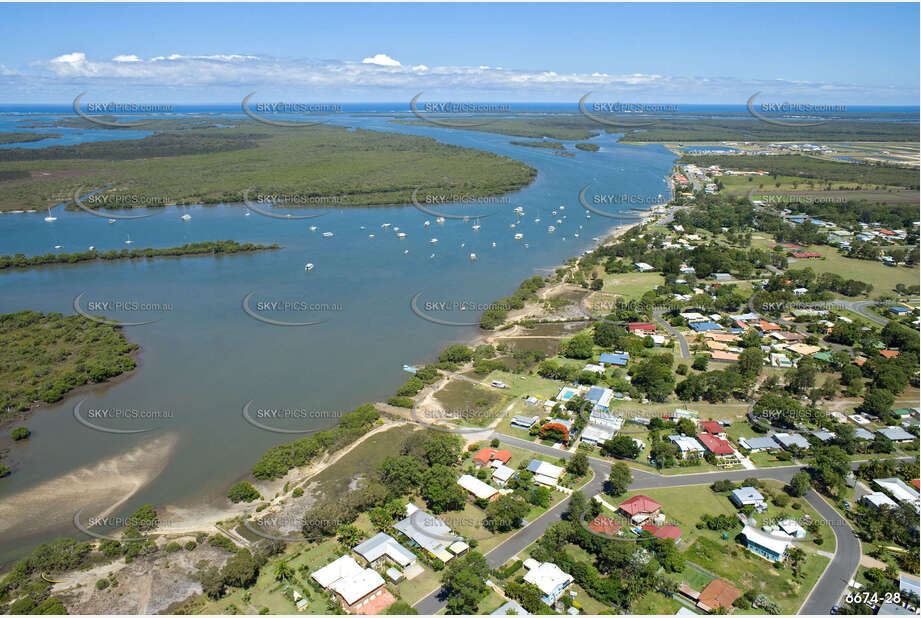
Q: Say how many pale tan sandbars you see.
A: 1